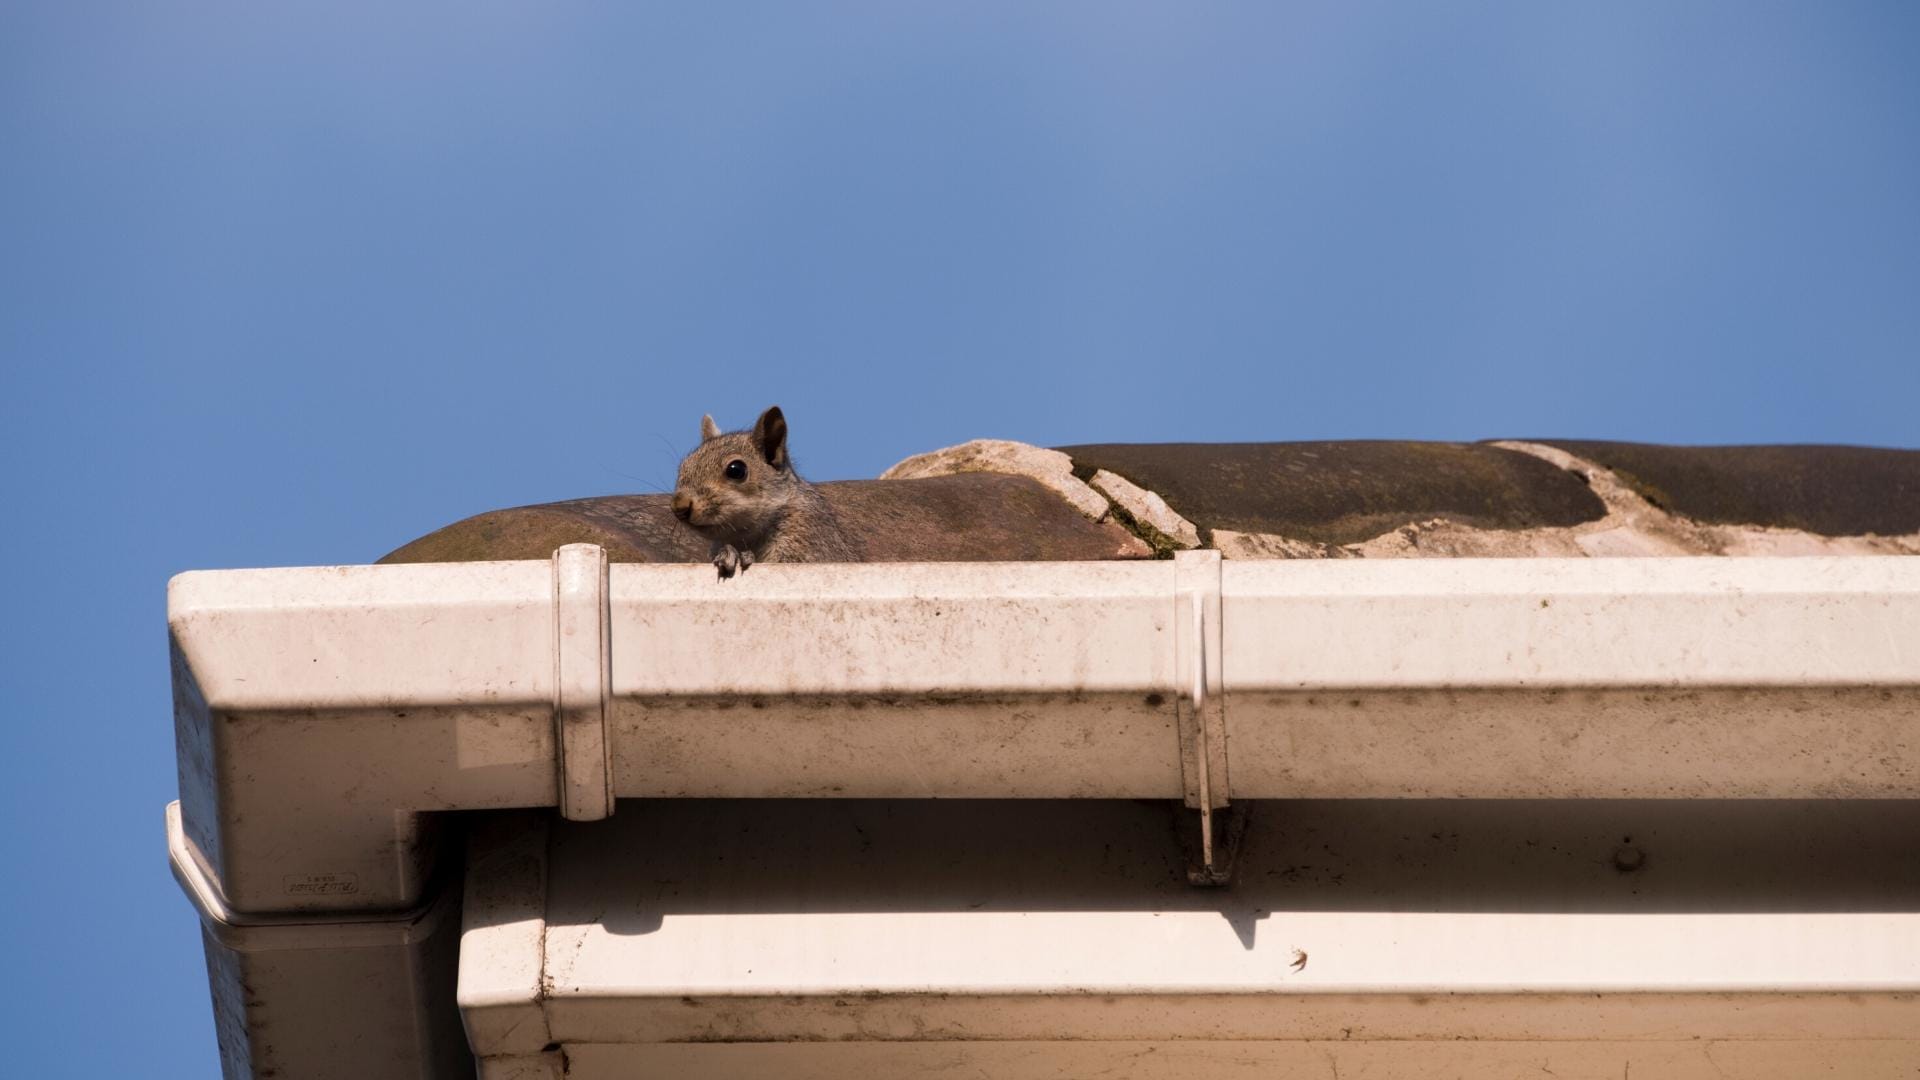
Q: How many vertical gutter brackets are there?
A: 2